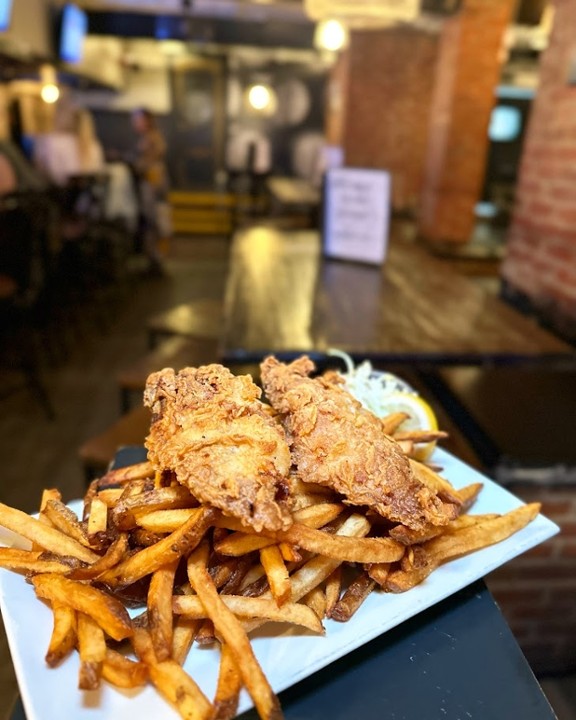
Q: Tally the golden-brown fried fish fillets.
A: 2